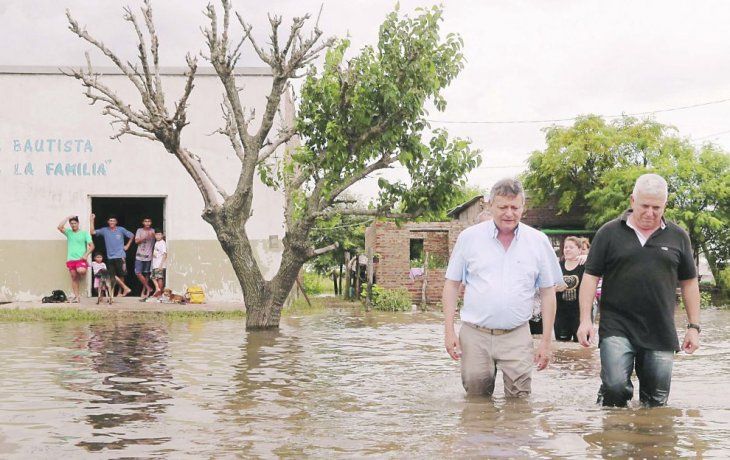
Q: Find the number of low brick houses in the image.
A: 1